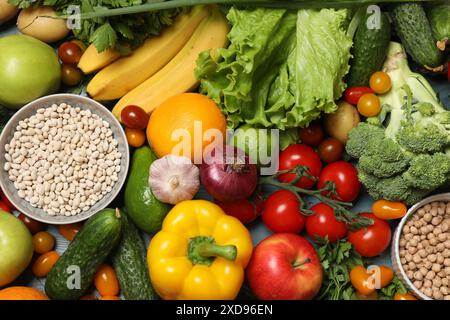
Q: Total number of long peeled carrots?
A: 0